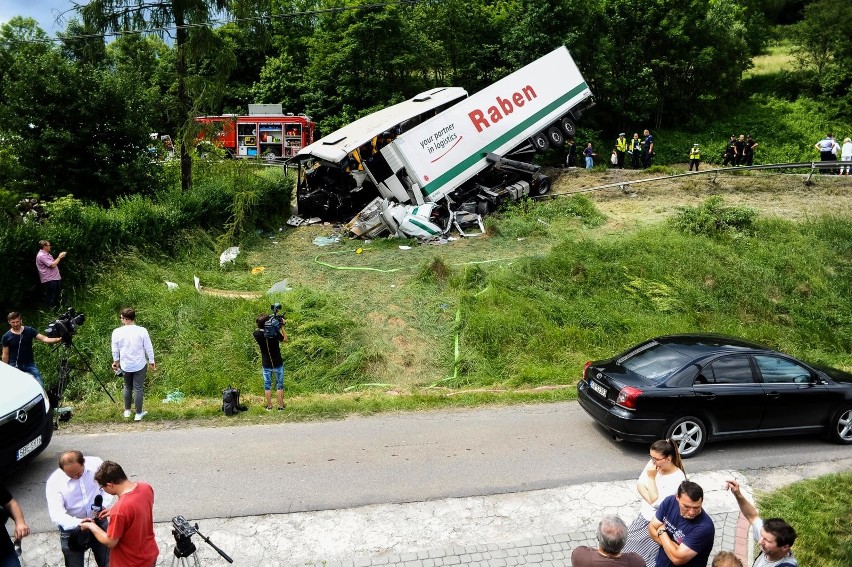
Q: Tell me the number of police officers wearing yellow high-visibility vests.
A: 3